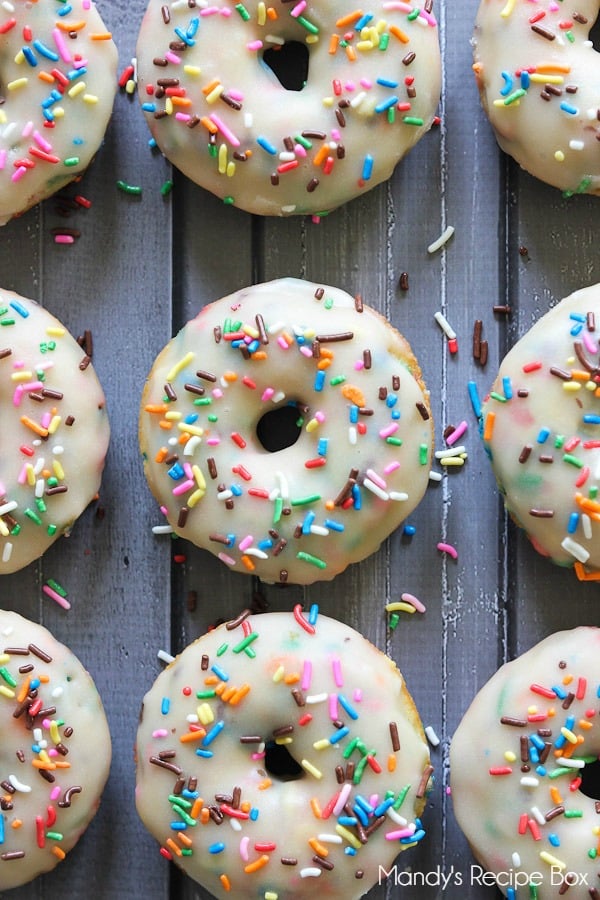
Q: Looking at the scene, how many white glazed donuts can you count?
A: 9